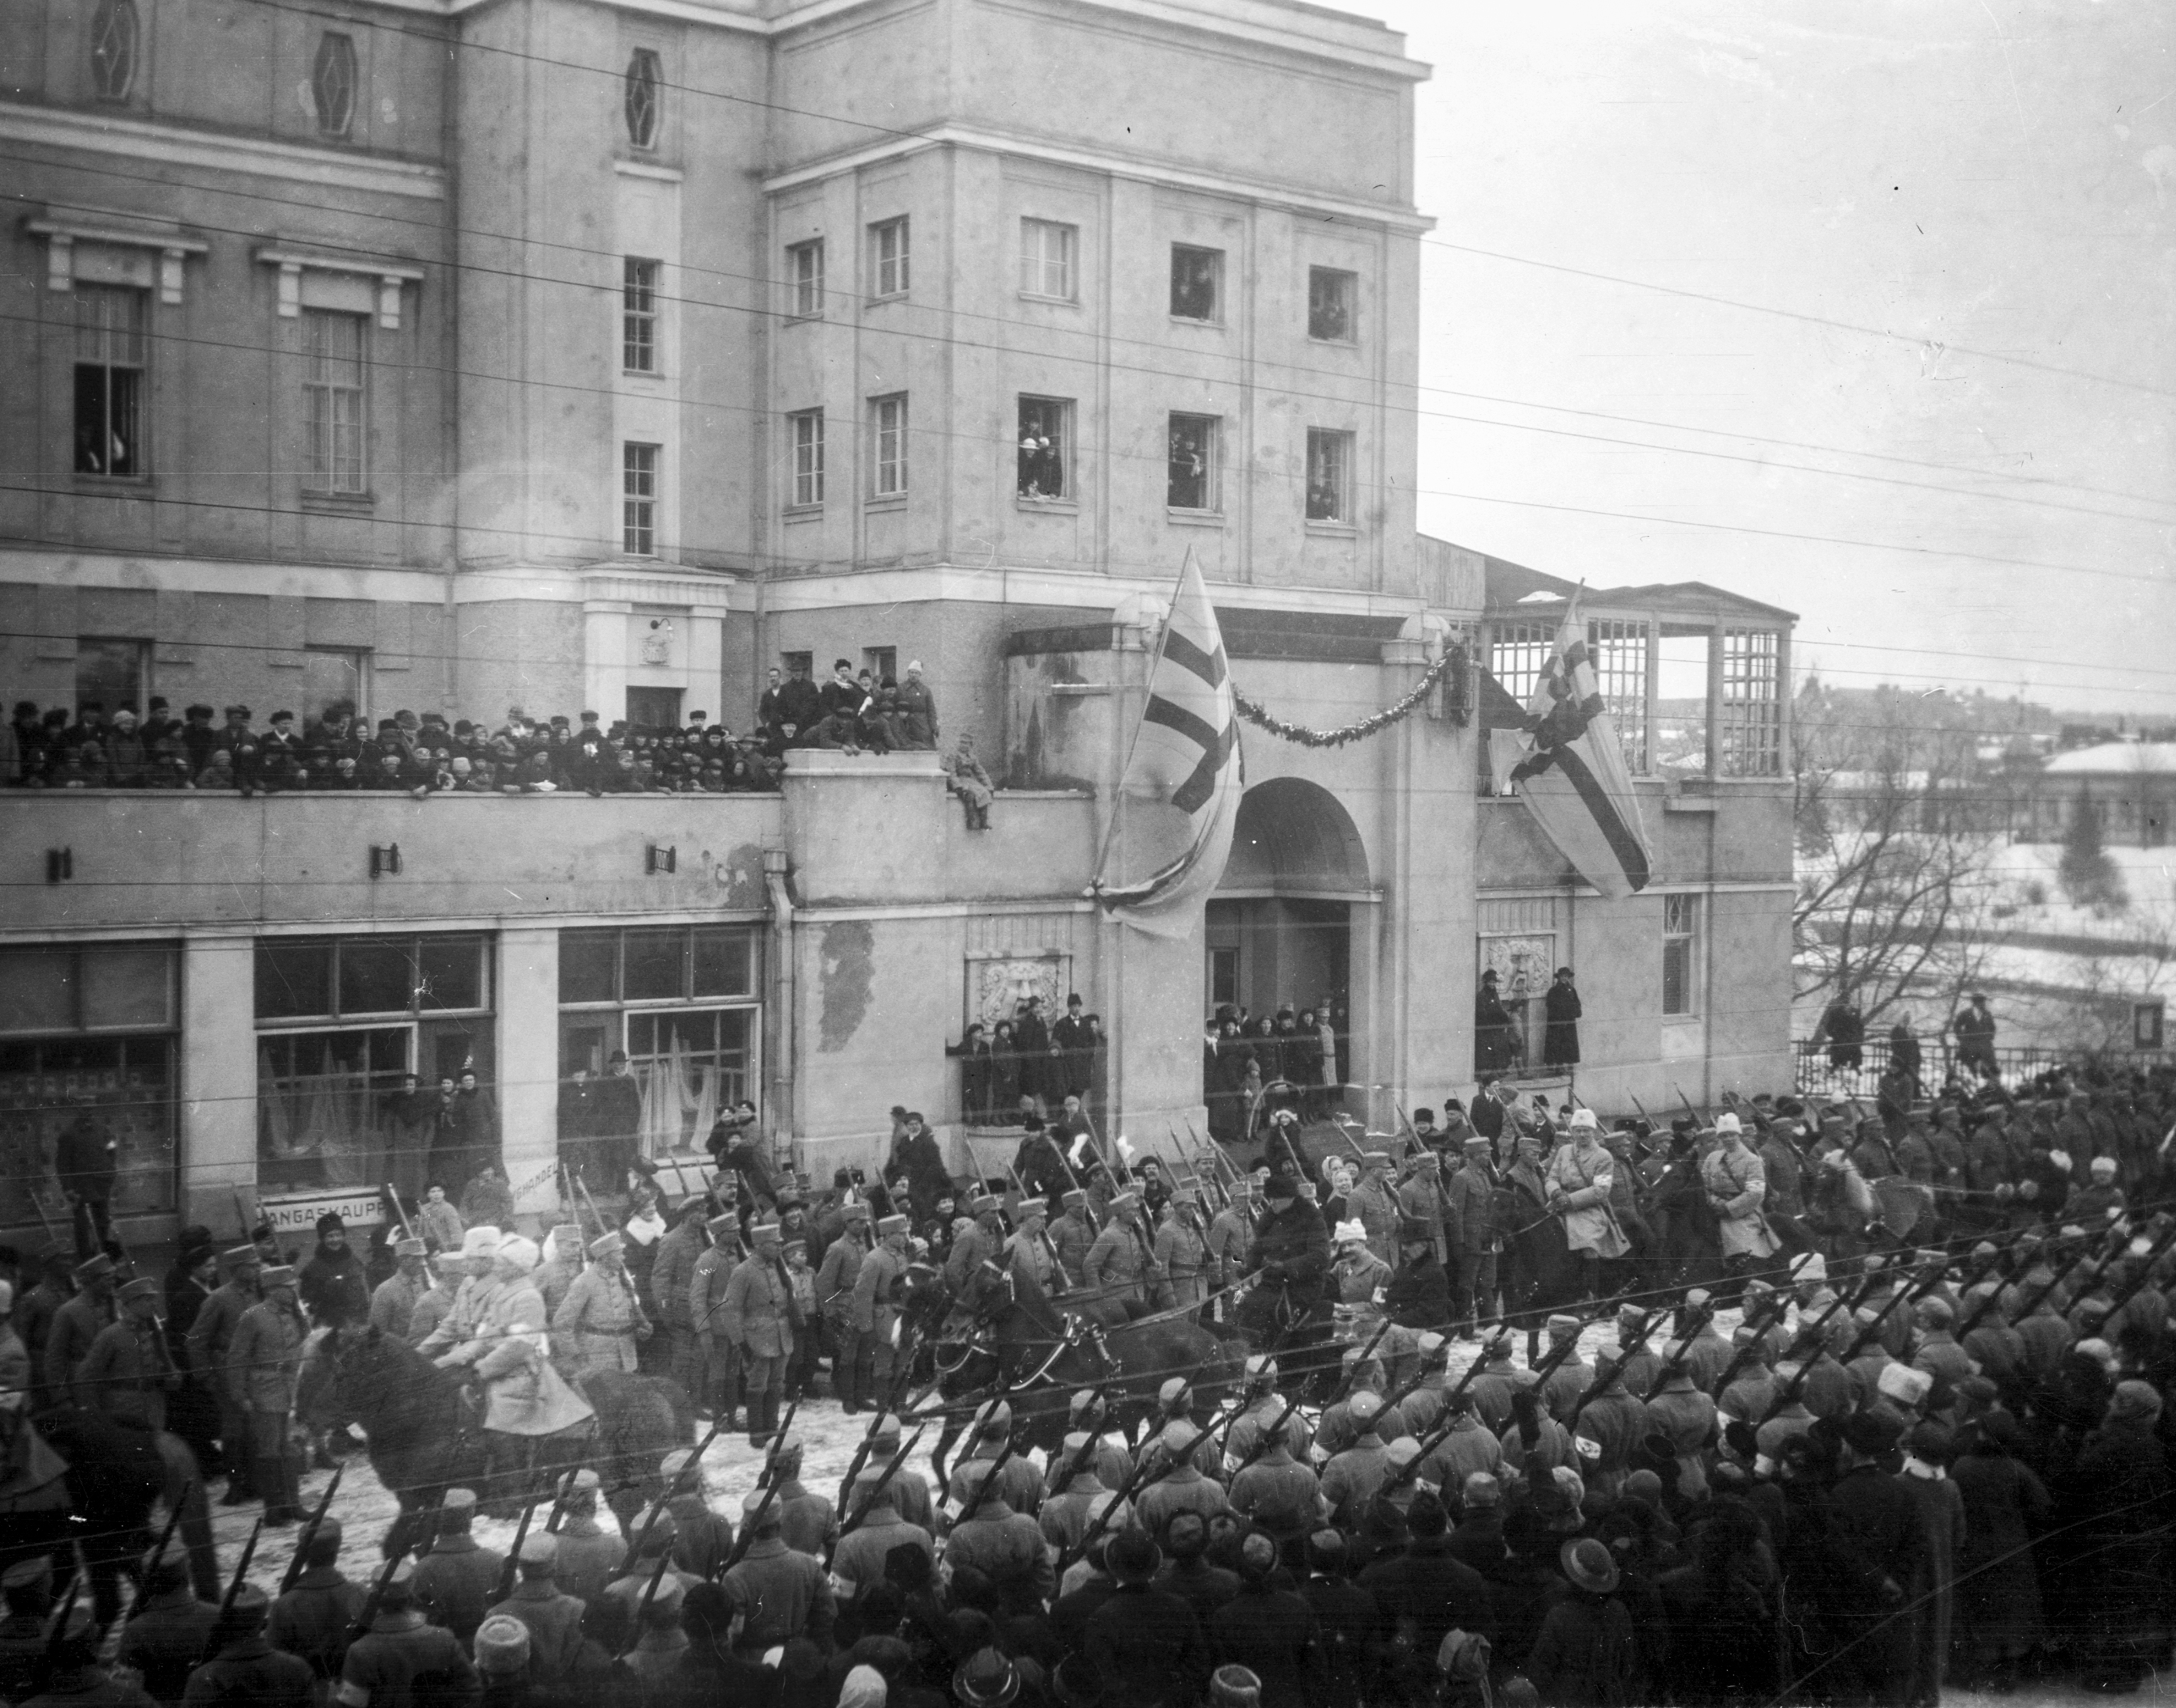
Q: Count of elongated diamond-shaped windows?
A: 3